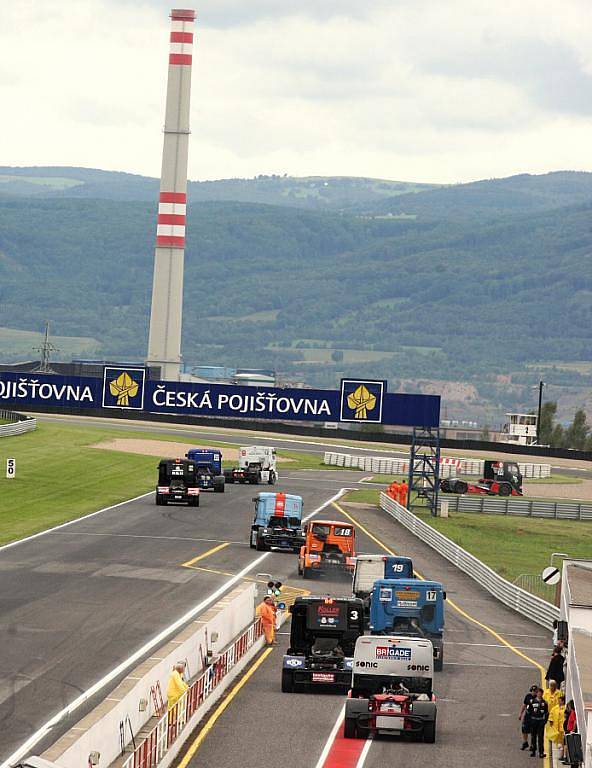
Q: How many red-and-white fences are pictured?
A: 1